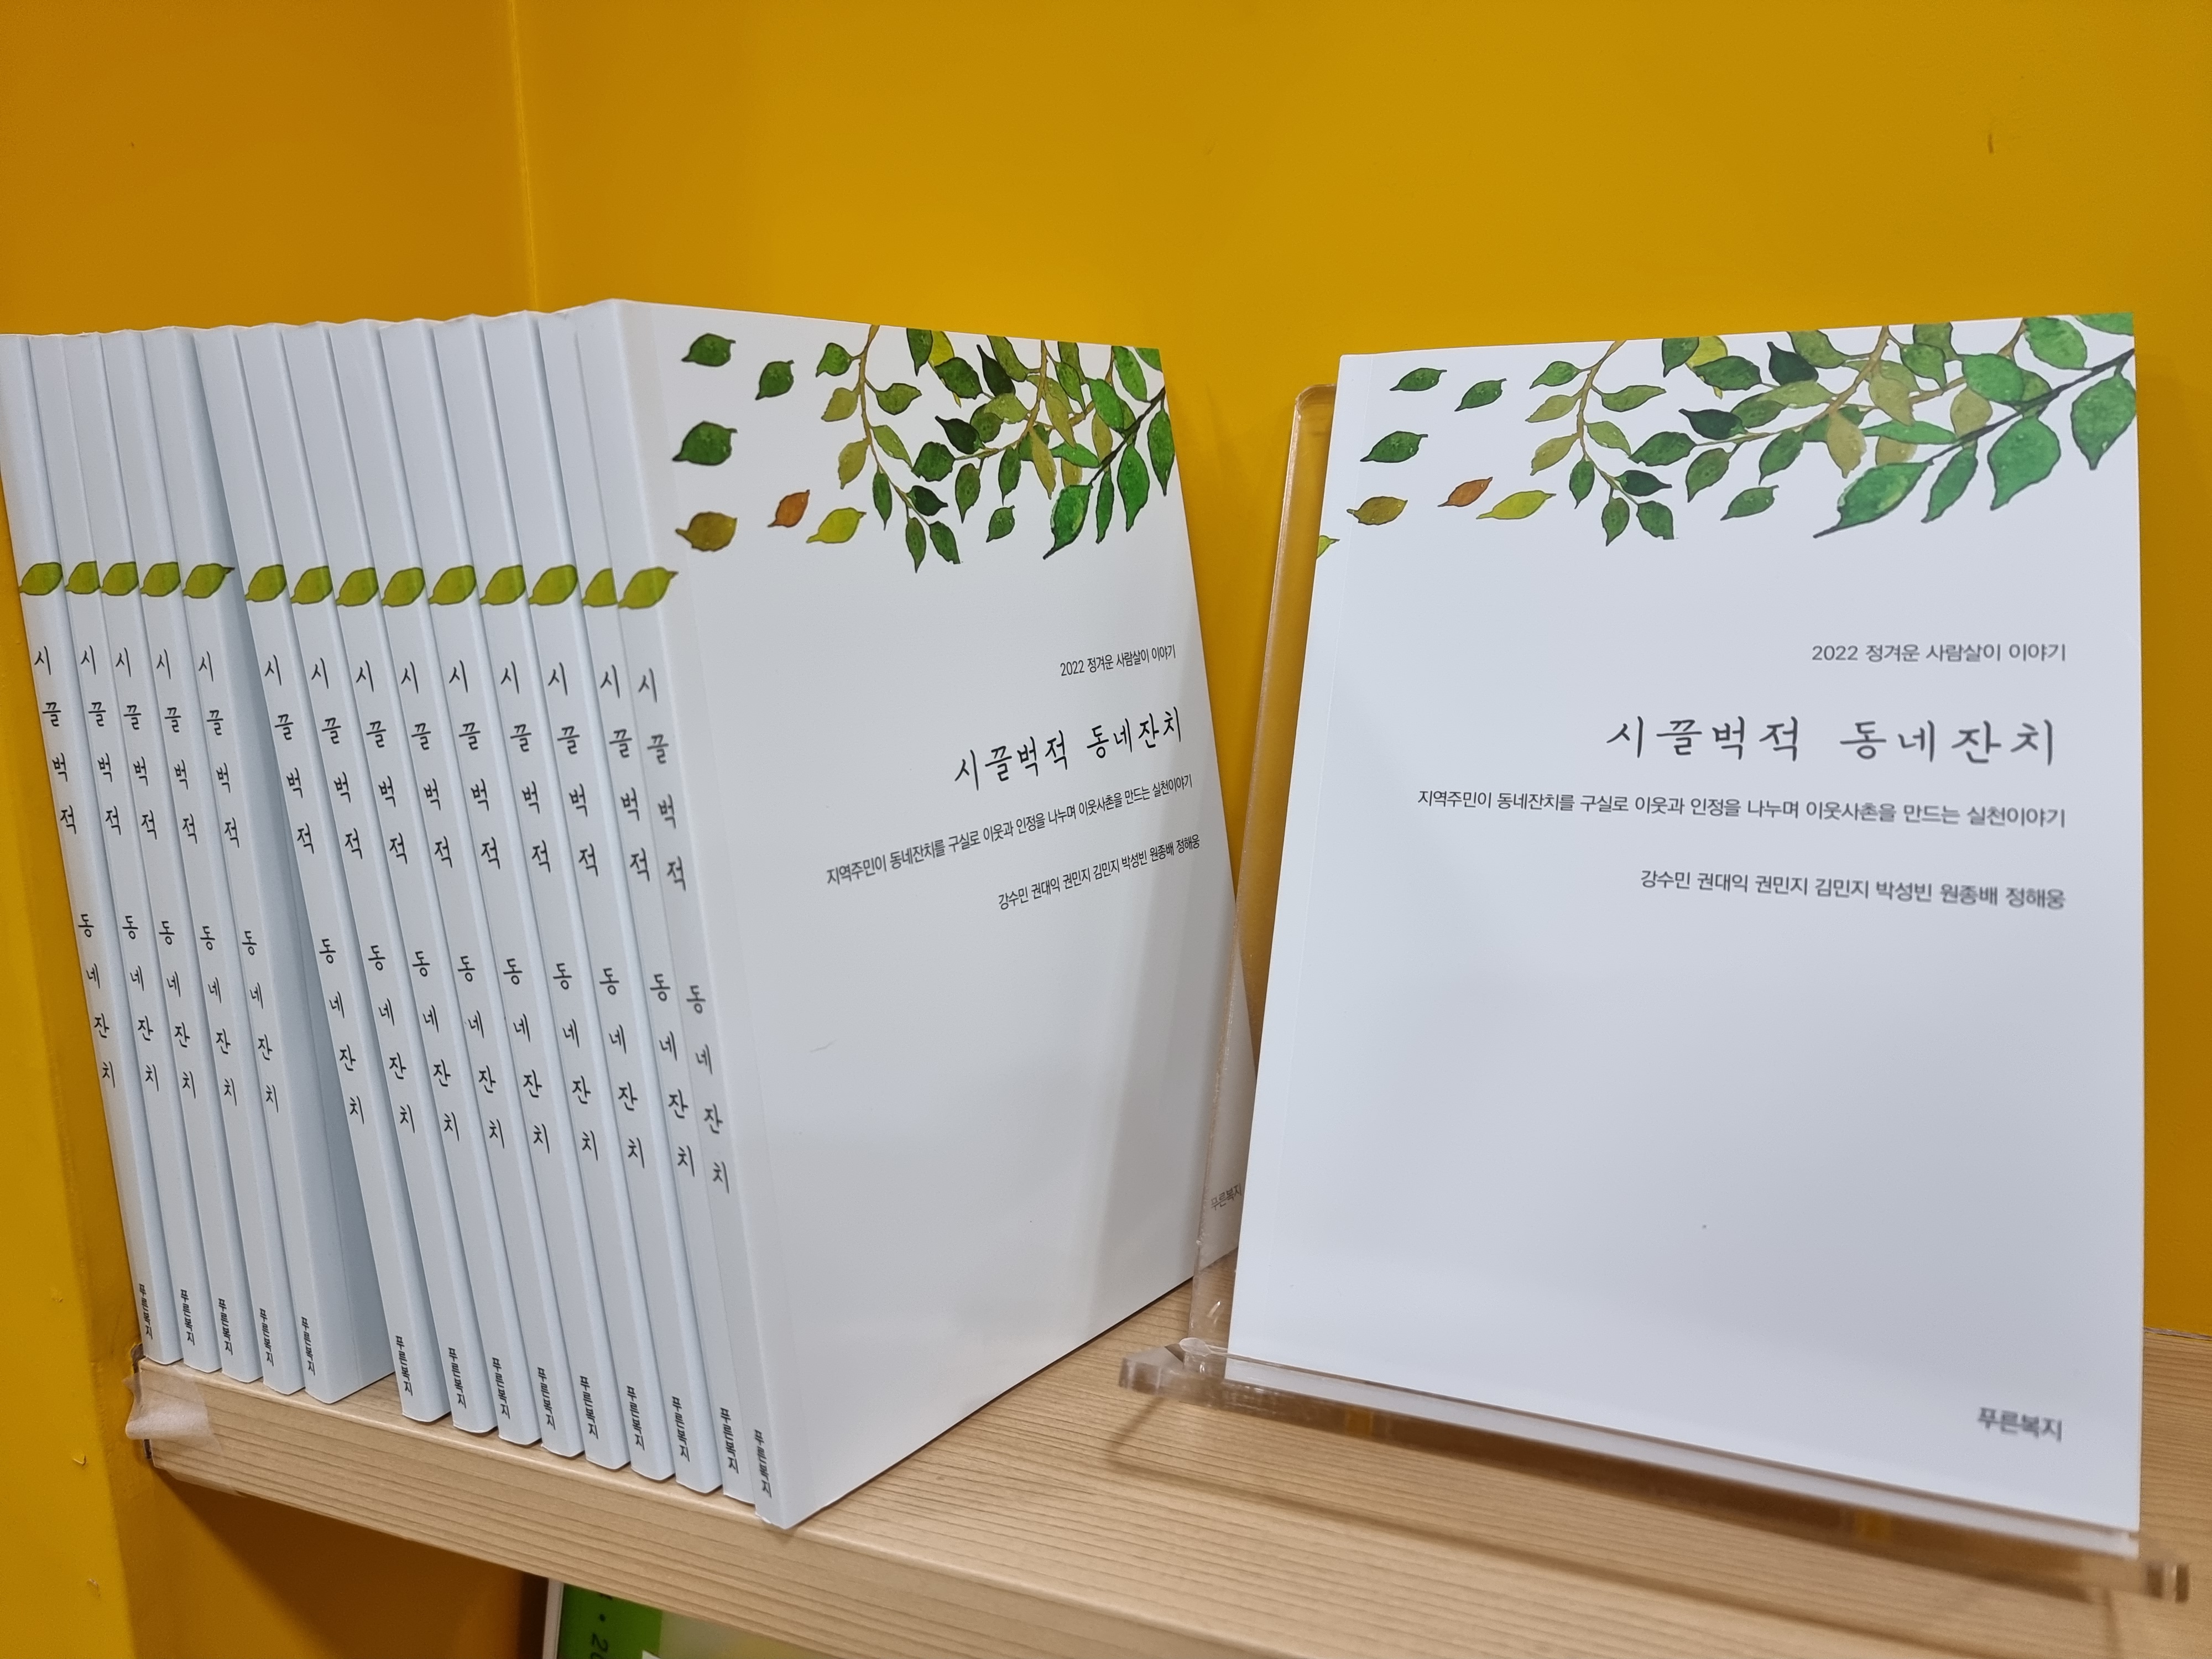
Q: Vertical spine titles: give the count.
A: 14